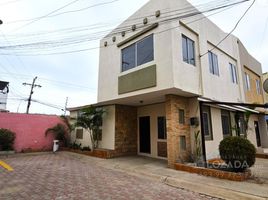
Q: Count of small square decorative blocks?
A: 6